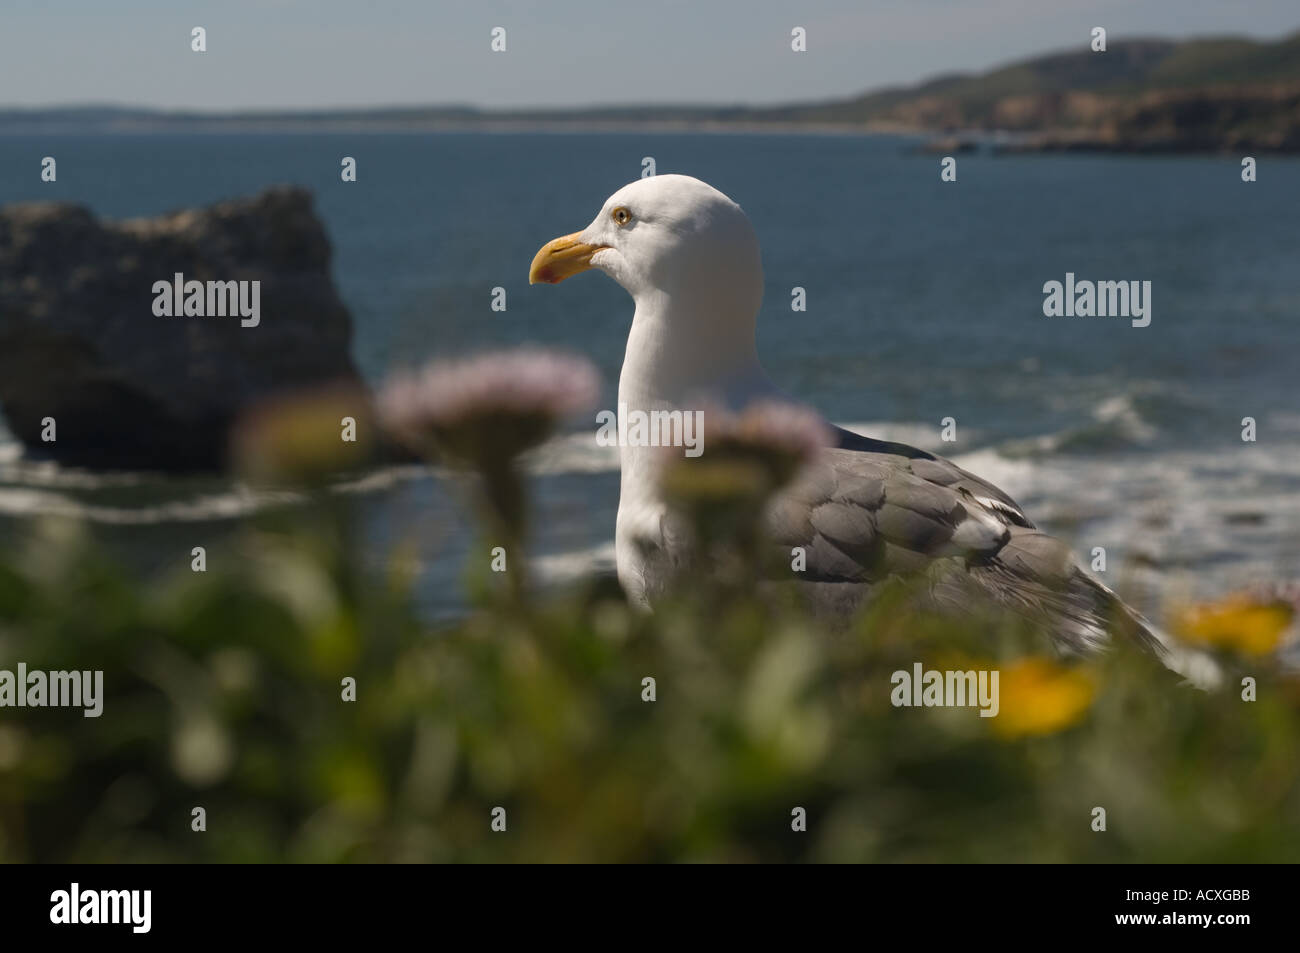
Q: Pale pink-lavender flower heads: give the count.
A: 2